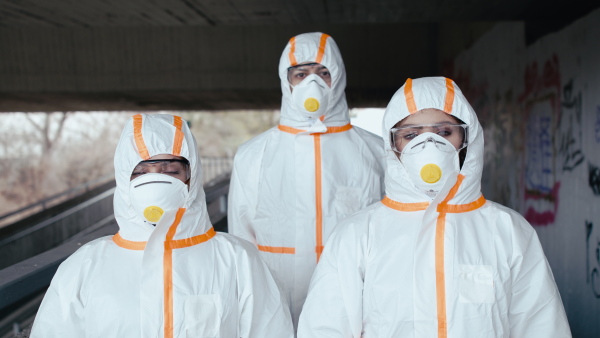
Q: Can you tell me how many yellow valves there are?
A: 3